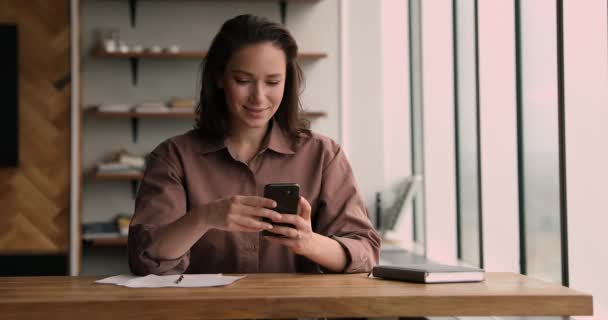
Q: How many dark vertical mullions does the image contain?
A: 5